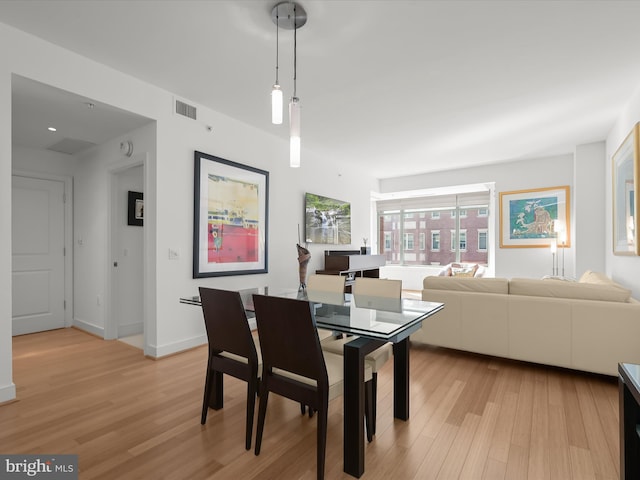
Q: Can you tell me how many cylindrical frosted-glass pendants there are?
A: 2